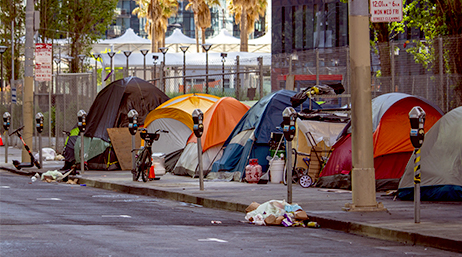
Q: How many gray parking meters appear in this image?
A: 7